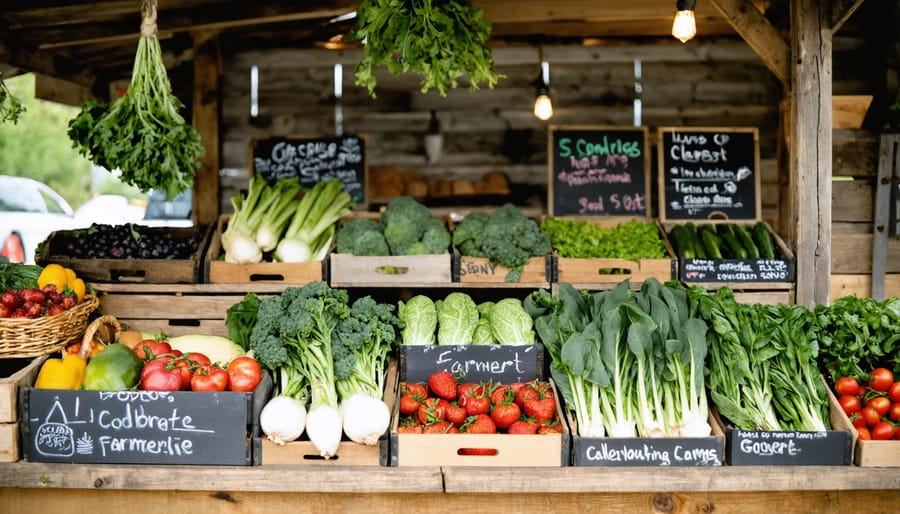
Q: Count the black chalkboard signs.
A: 8